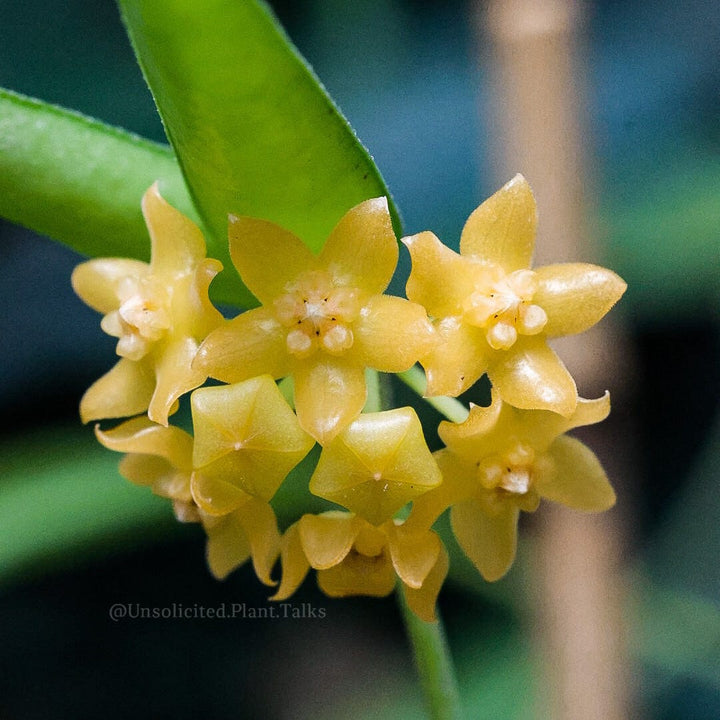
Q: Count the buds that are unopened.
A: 2